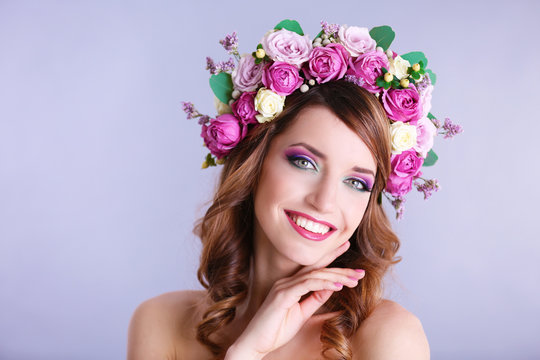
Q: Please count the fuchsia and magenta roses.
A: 8